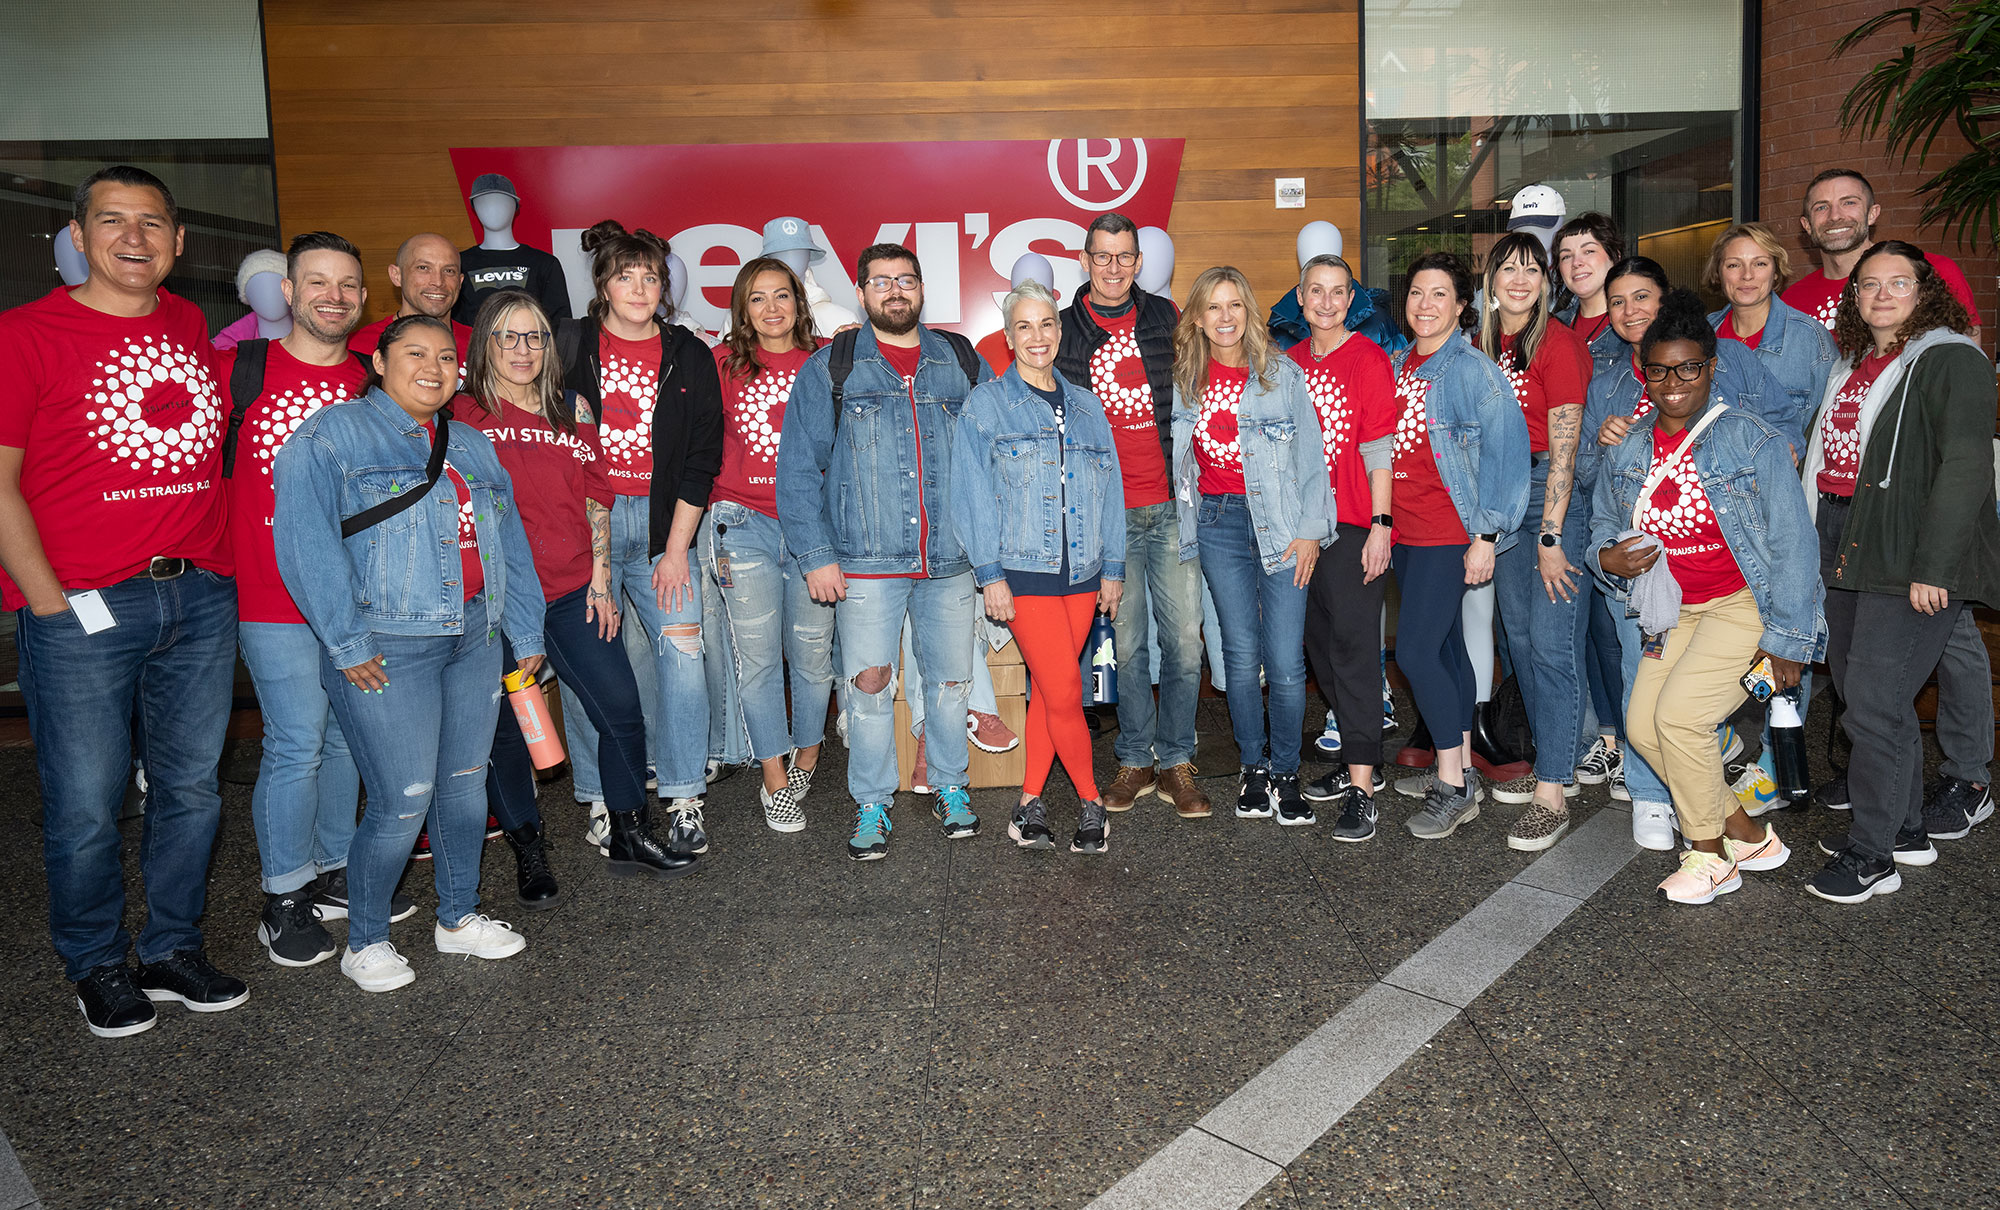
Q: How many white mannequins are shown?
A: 9